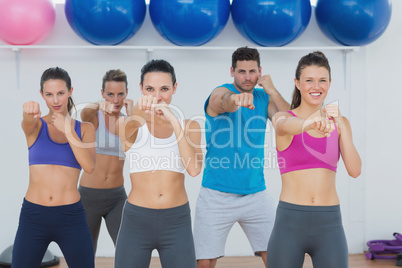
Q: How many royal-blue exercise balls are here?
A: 4